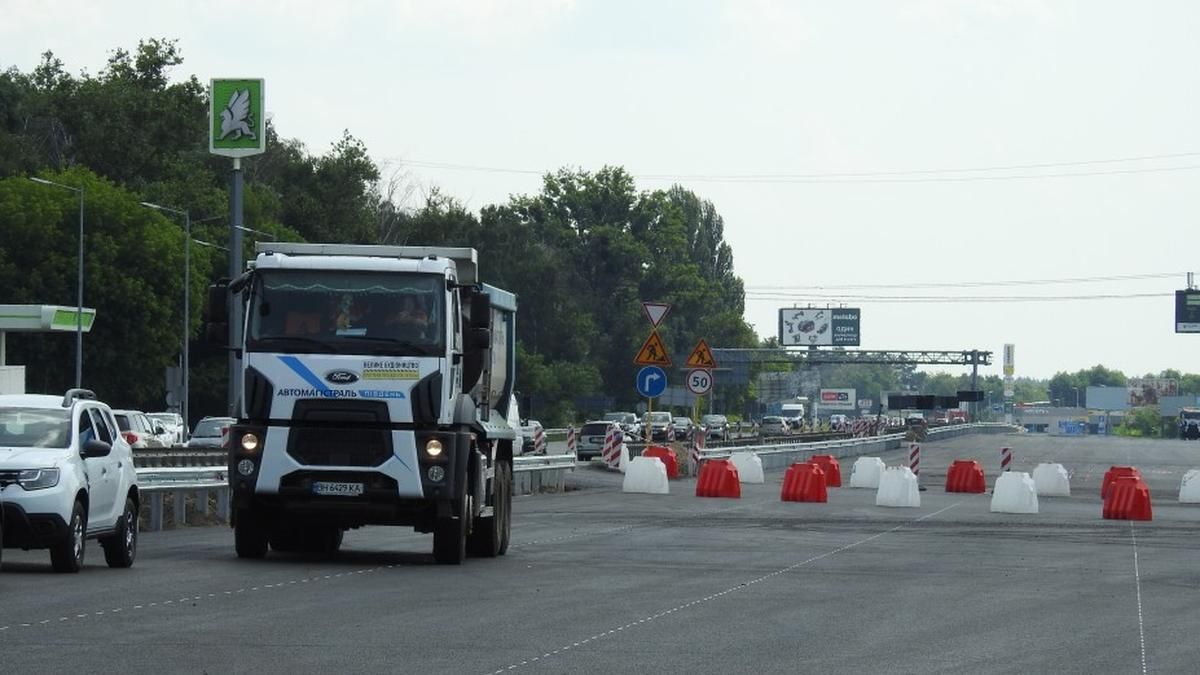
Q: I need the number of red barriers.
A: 7